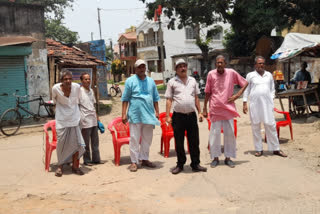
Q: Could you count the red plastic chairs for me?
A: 5